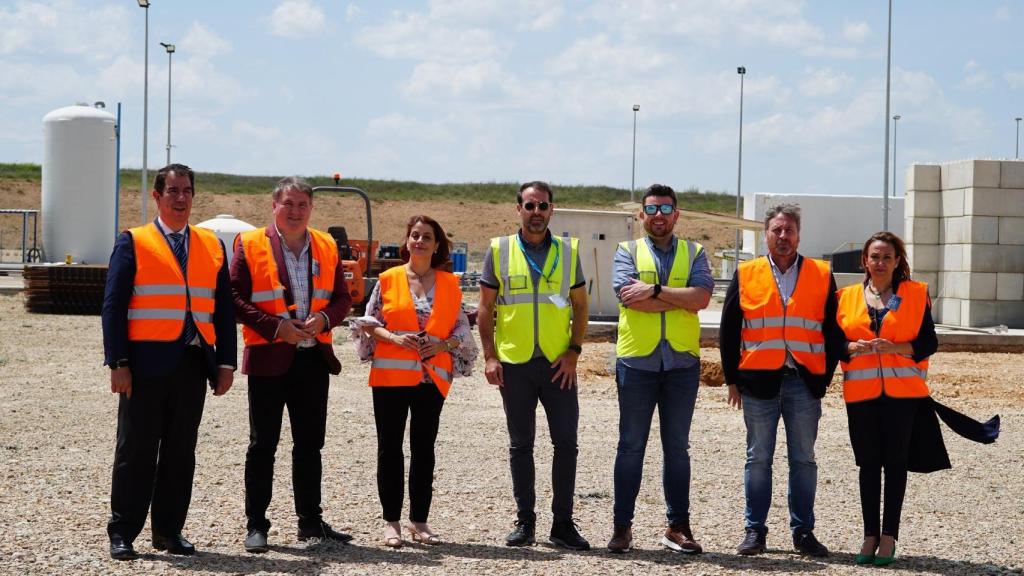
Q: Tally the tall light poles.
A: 7